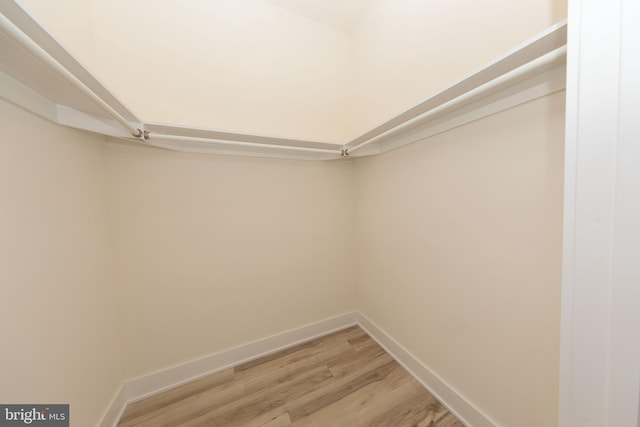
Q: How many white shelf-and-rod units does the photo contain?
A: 3